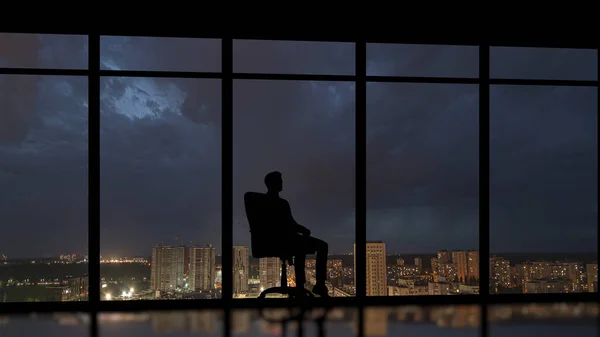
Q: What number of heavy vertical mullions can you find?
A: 4